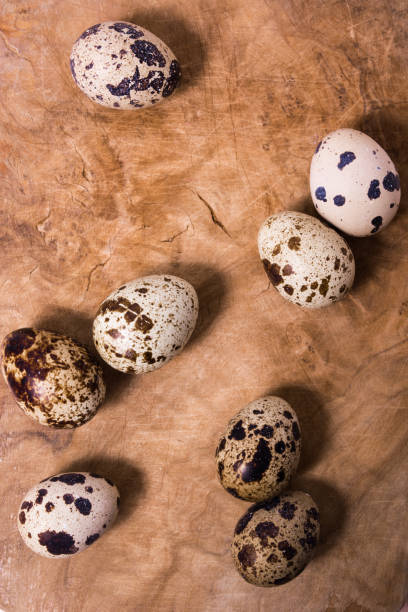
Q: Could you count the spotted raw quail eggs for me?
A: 8